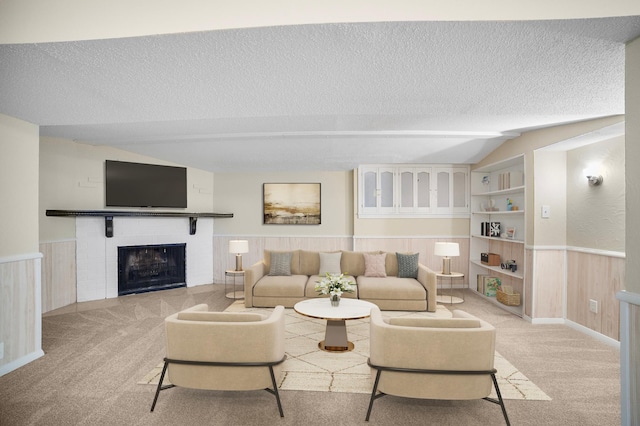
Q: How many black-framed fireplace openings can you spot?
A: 1